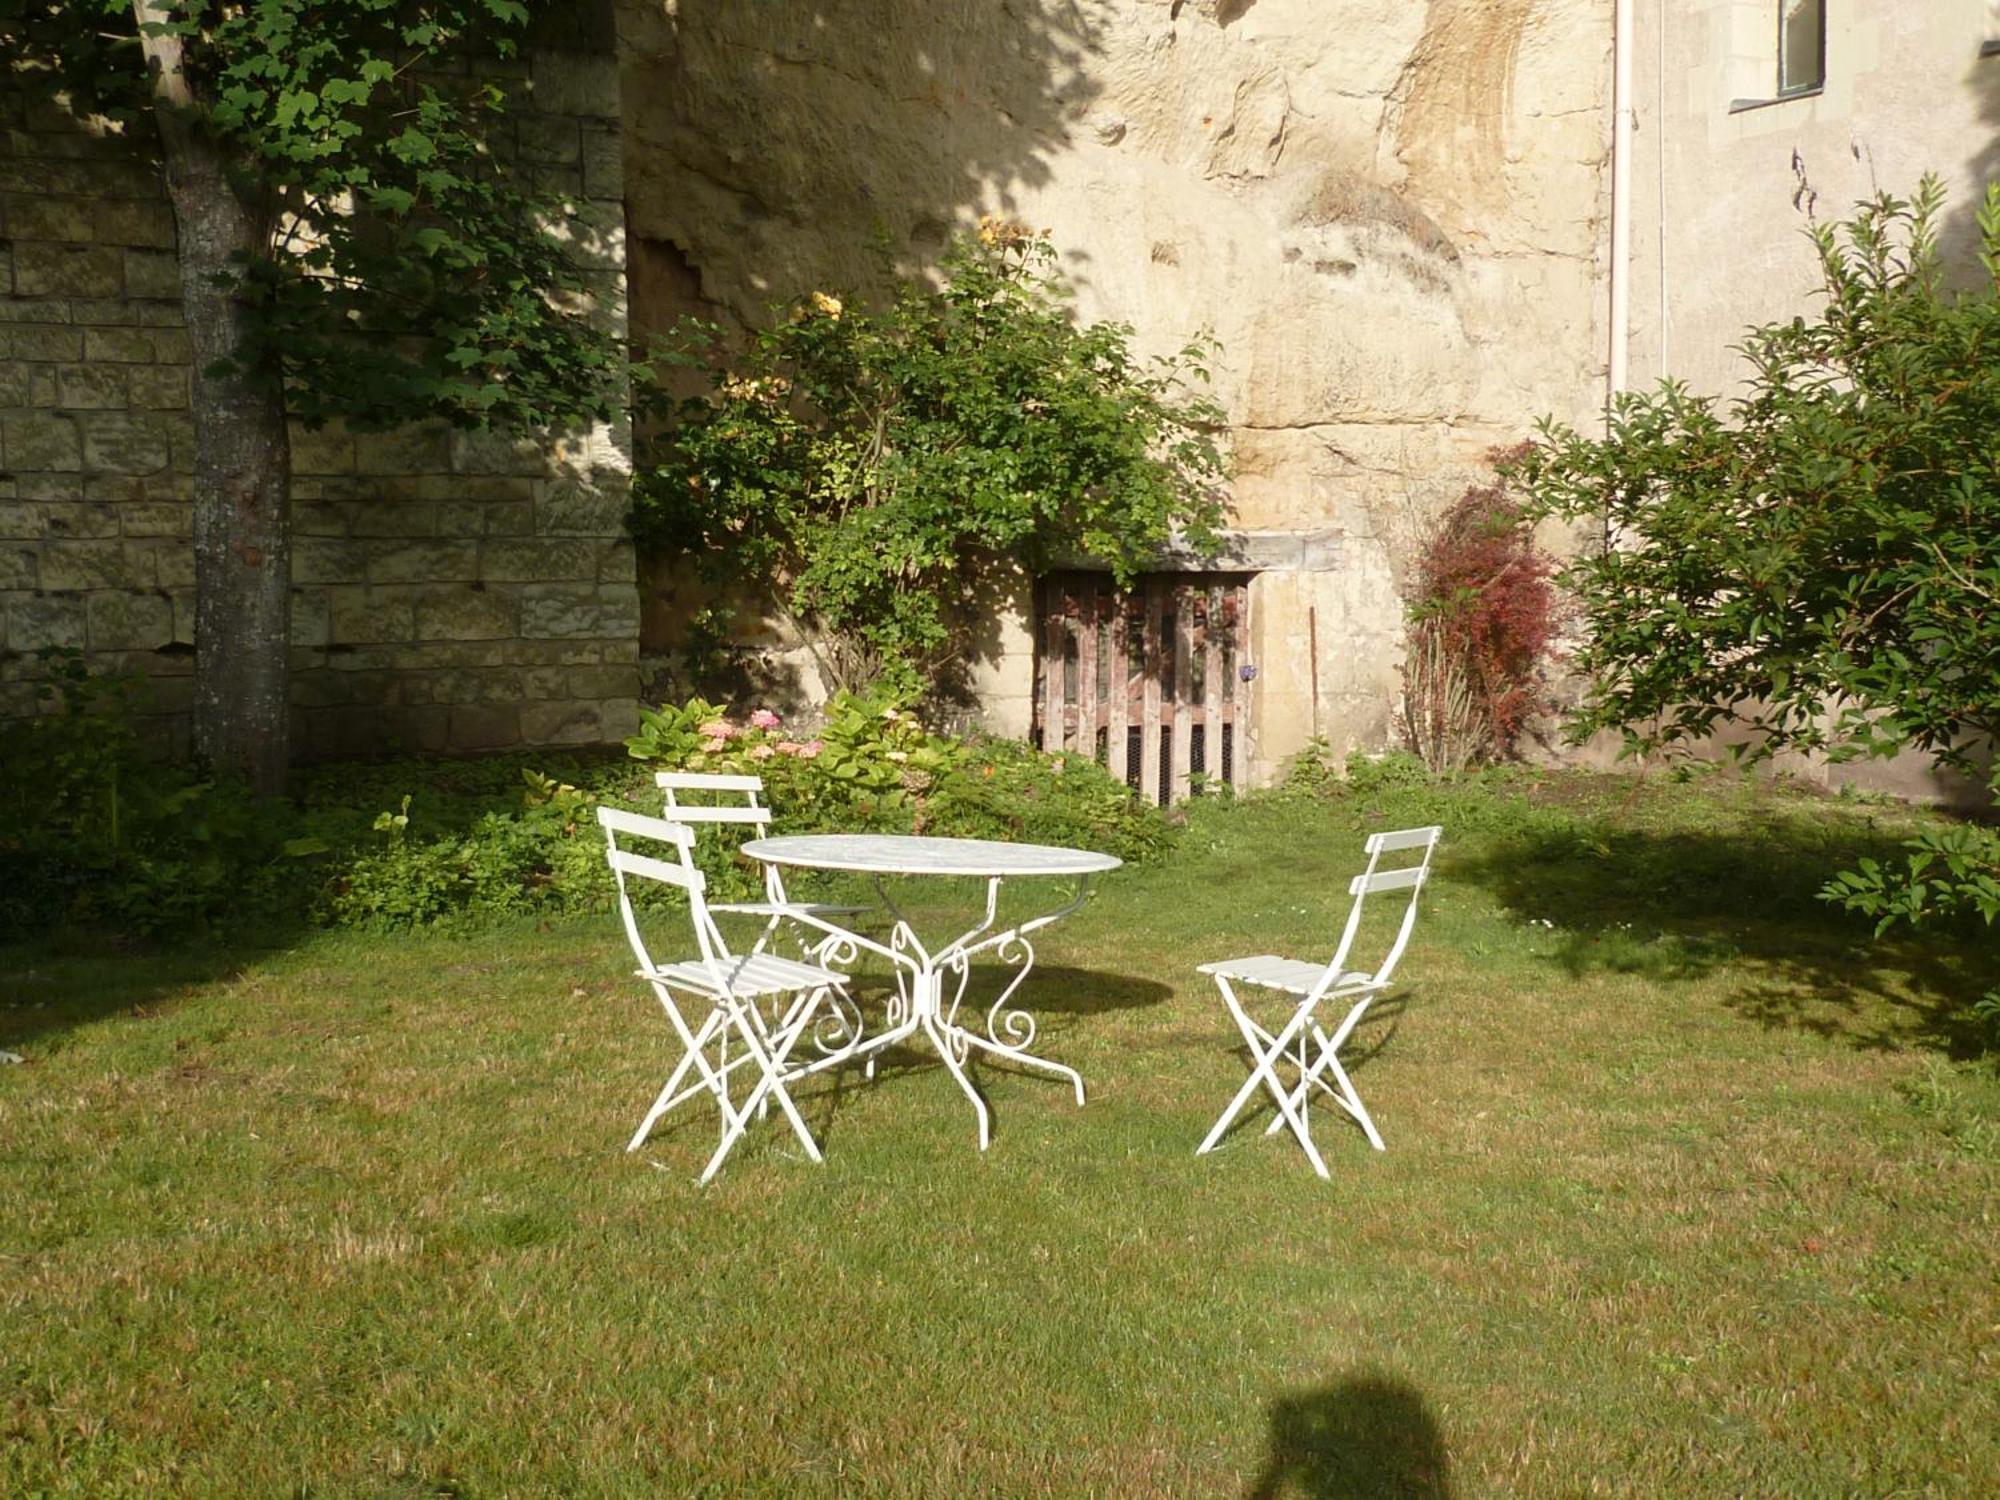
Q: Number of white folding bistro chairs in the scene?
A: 3